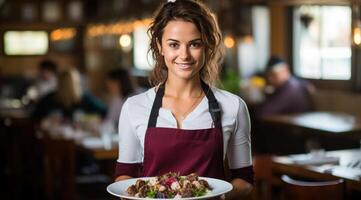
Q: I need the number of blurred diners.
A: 4